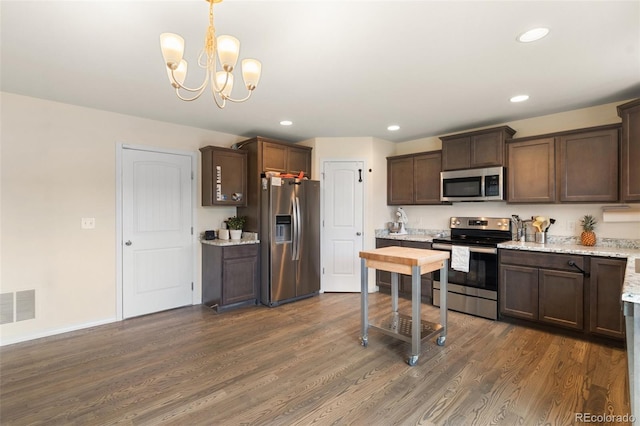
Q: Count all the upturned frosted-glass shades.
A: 5